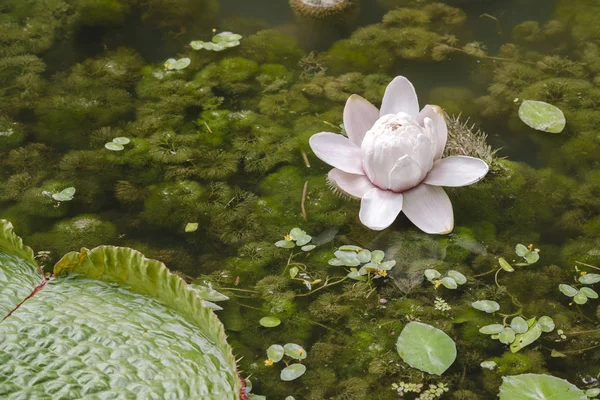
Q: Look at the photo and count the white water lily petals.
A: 8